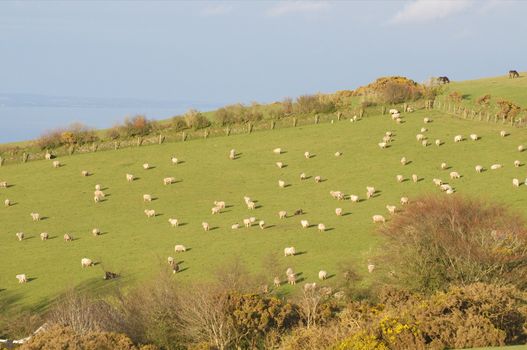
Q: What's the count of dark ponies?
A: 2